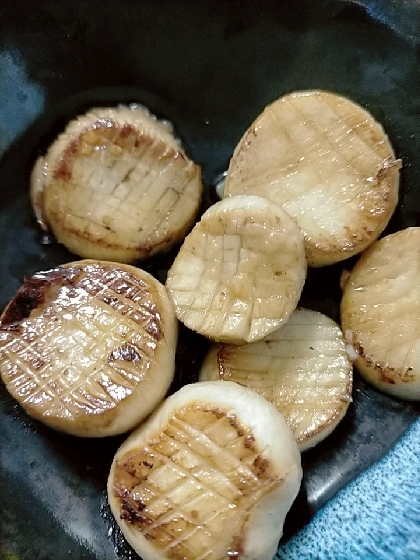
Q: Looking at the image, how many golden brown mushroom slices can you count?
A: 7